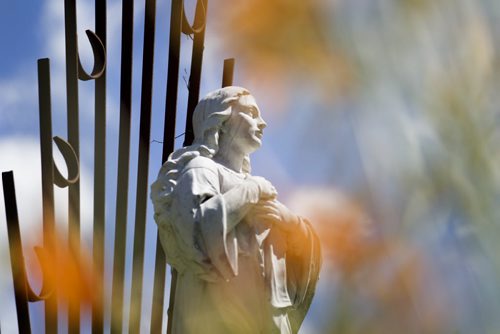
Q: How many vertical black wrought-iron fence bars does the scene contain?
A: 9